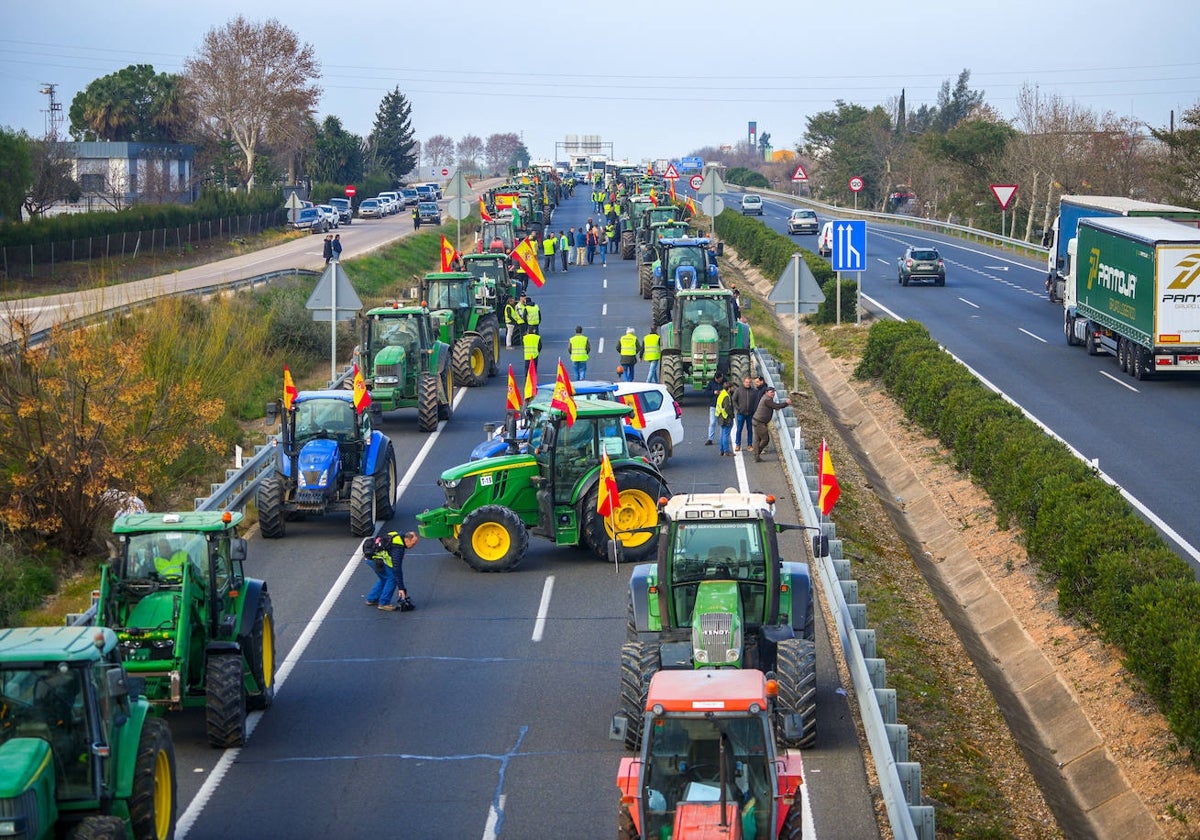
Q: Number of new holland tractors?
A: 3